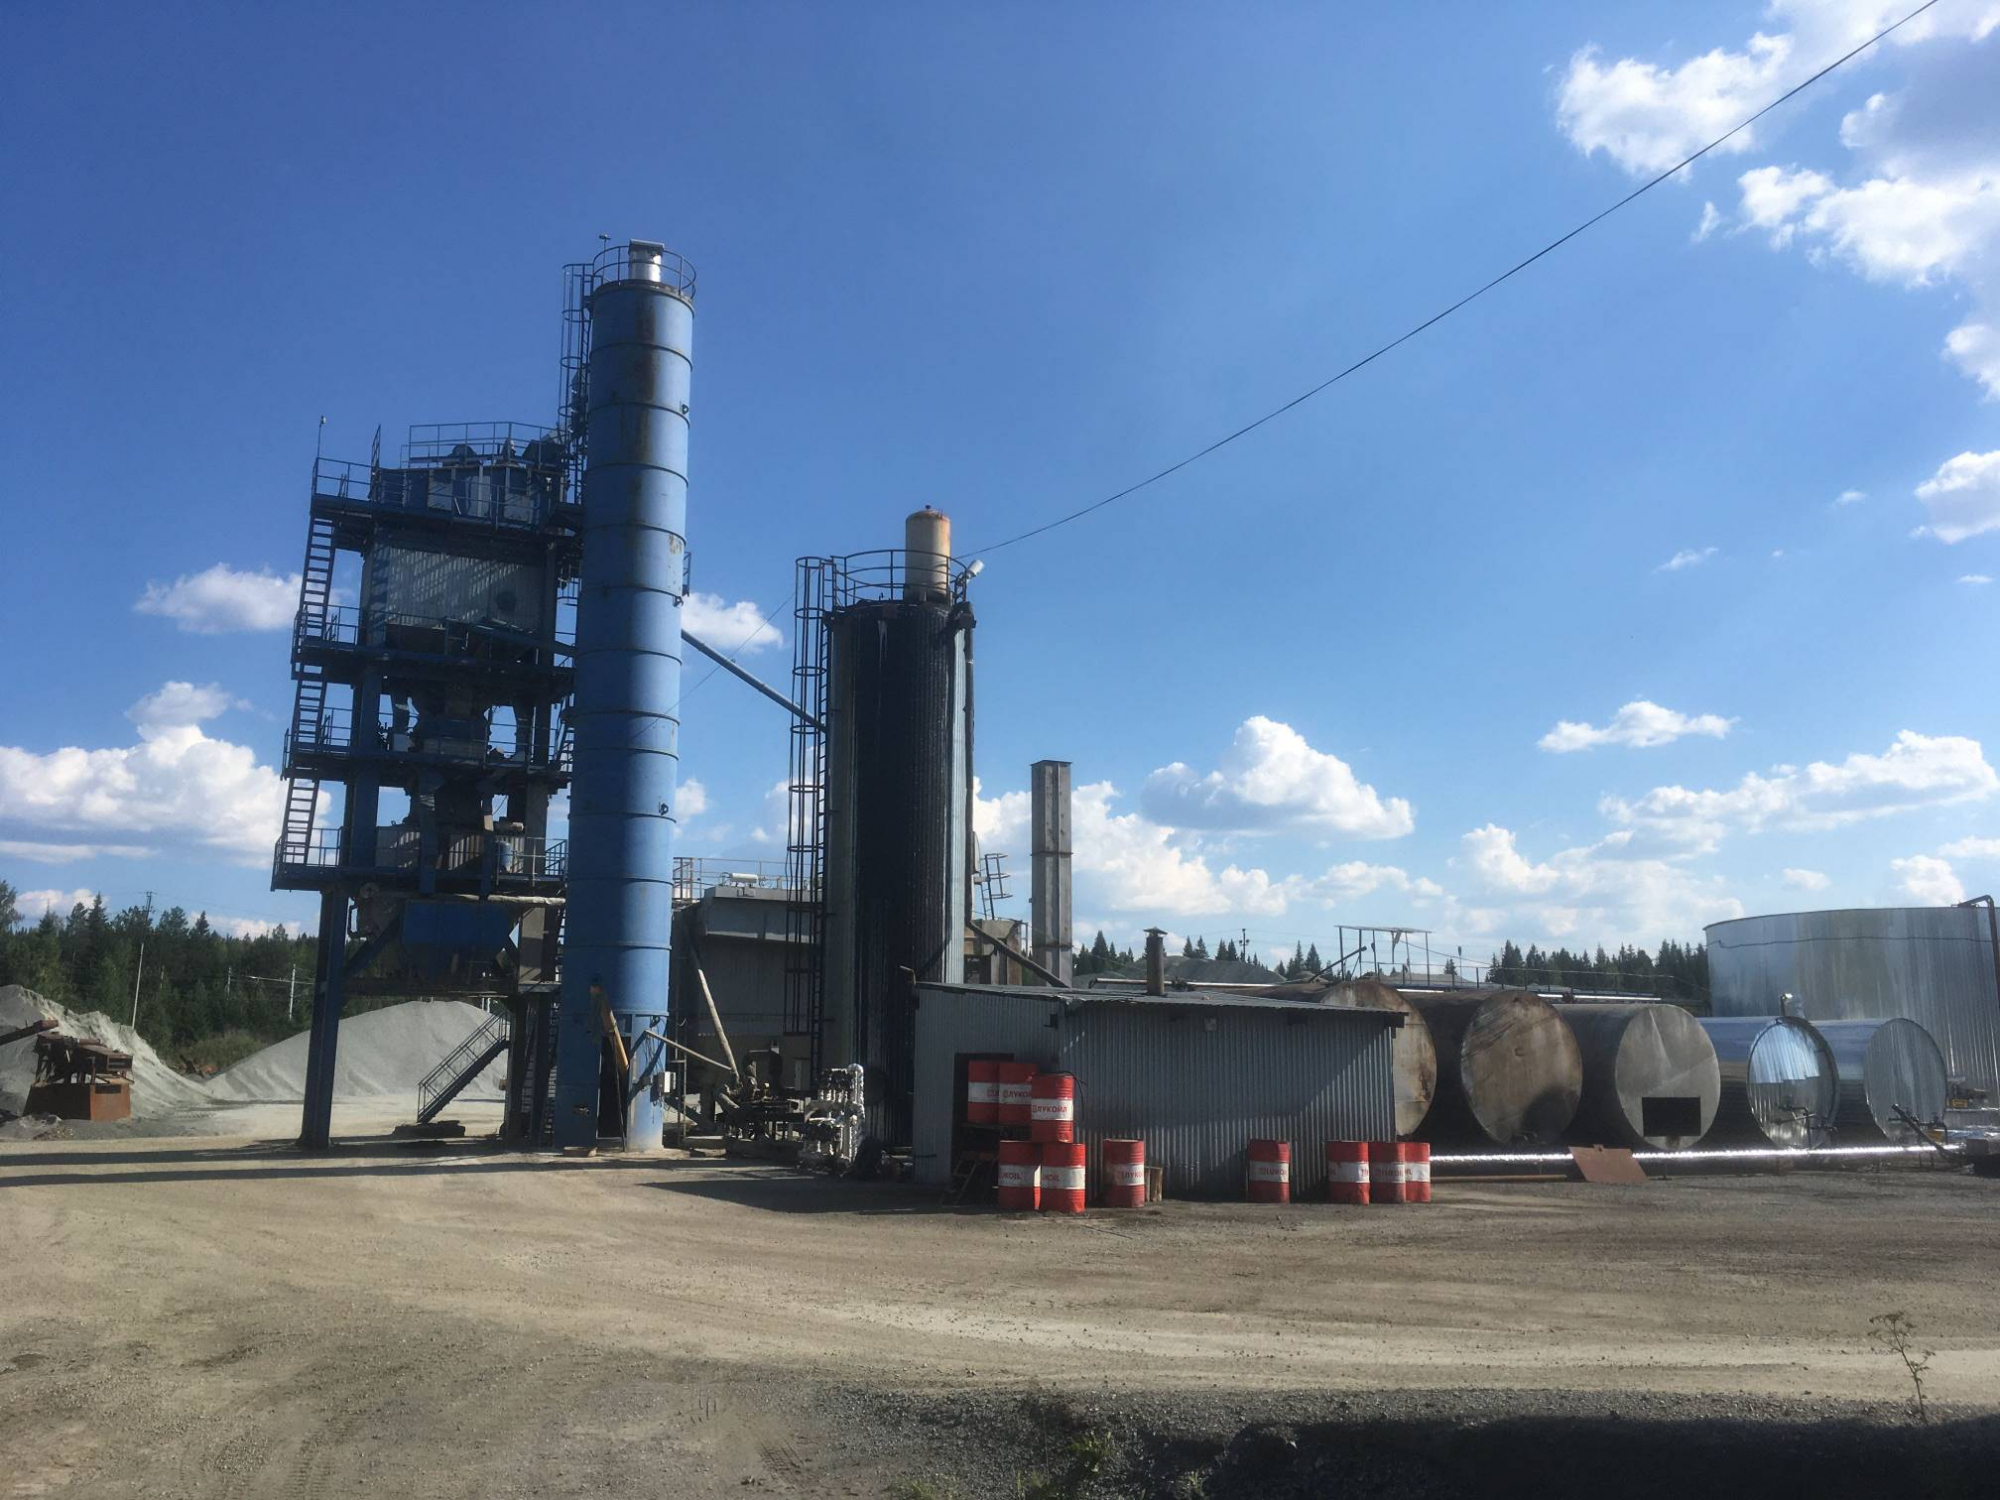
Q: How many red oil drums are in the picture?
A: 10